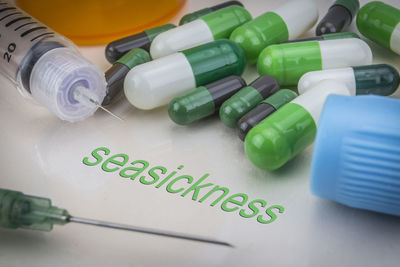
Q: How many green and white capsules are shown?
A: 7